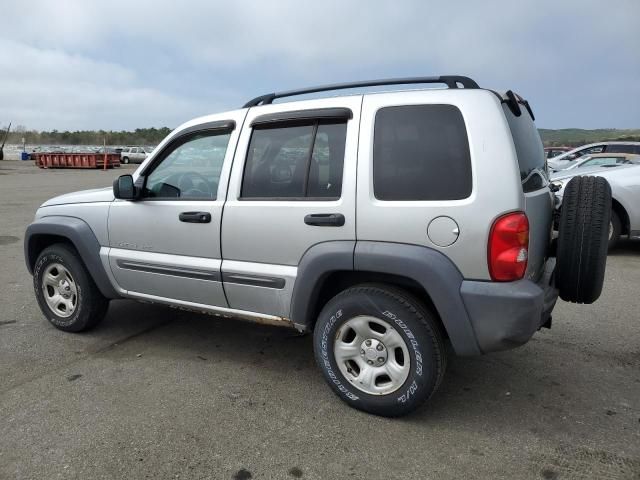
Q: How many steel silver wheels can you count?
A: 2